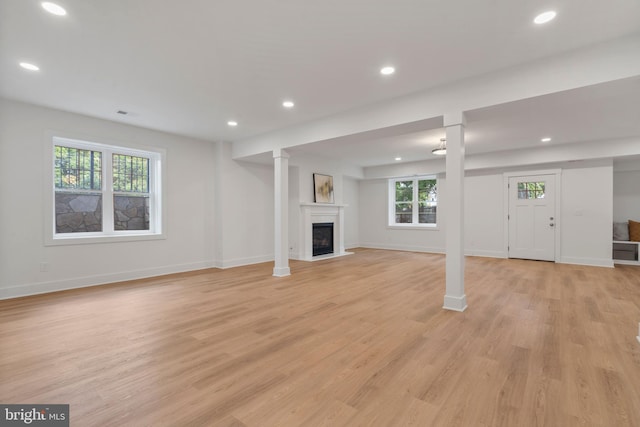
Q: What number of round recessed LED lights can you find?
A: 8